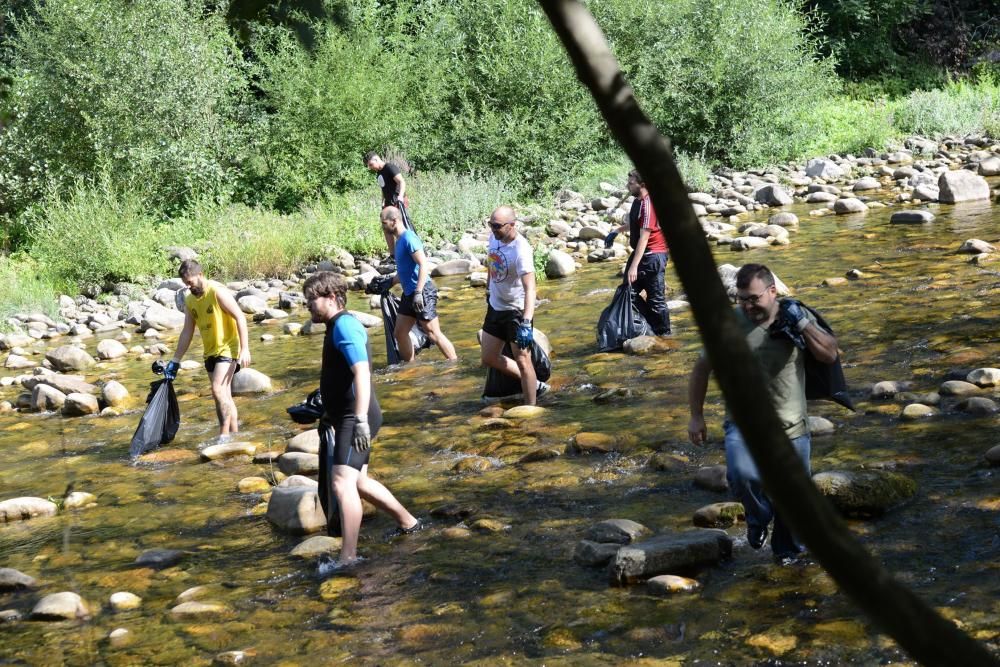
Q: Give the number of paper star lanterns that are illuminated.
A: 0